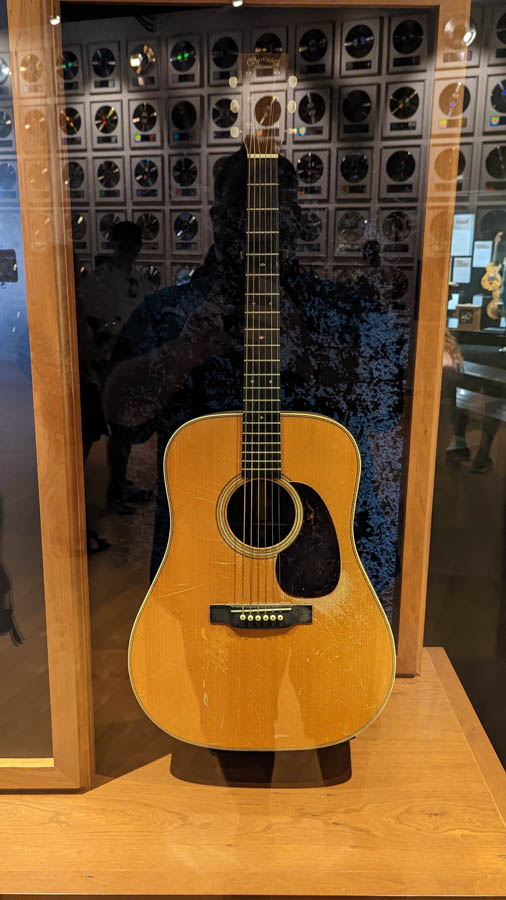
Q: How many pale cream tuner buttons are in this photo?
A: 6